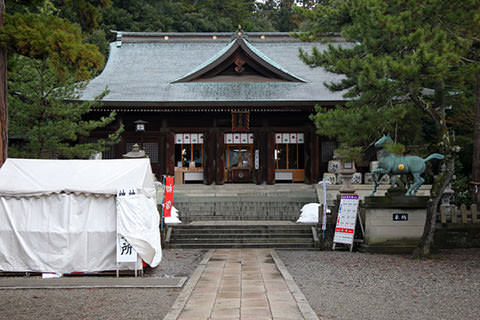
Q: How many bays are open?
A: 3